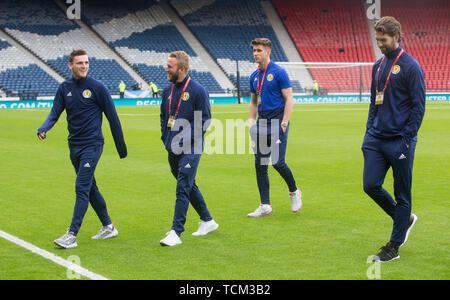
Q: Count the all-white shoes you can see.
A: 2